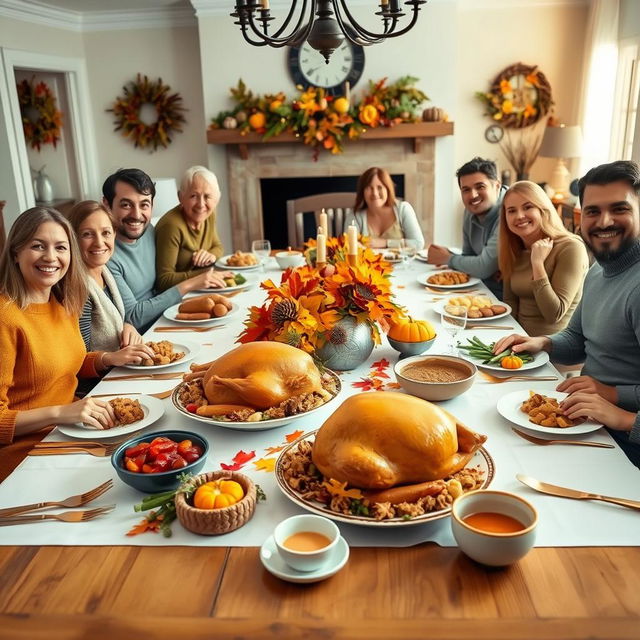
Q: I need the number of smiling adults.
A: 8